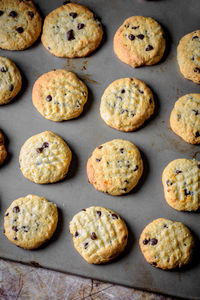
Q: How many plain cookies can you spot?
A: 0